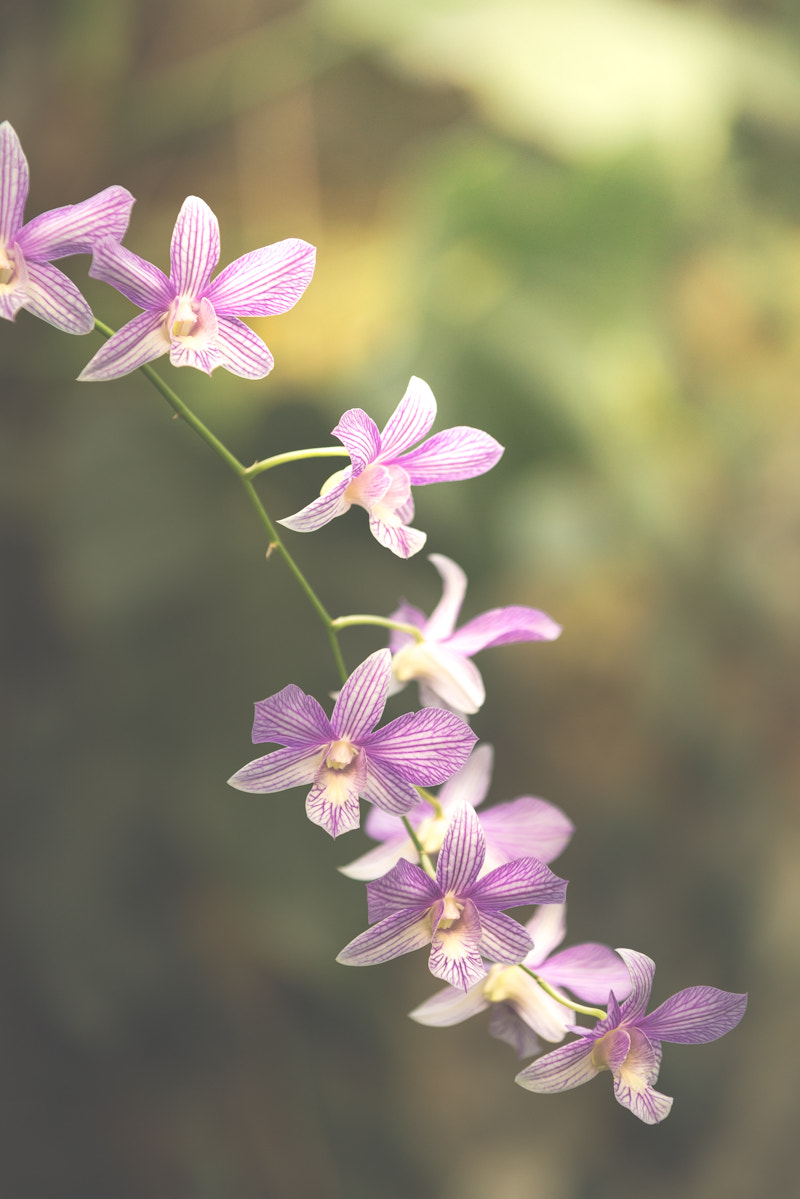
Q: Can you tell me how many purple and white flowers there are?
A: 9